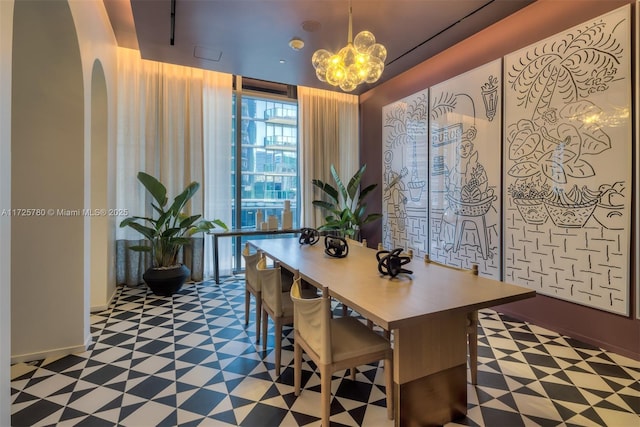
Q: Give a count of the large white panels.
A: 3